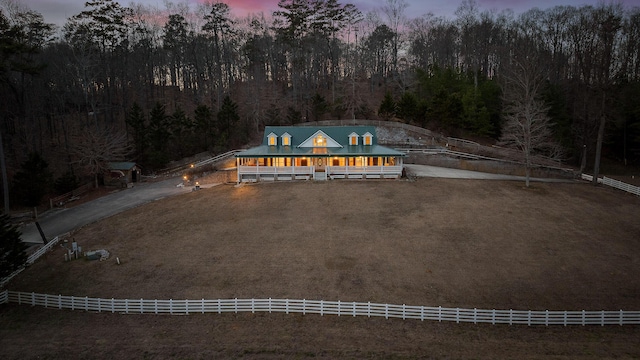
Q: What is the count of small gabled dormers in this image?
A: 4